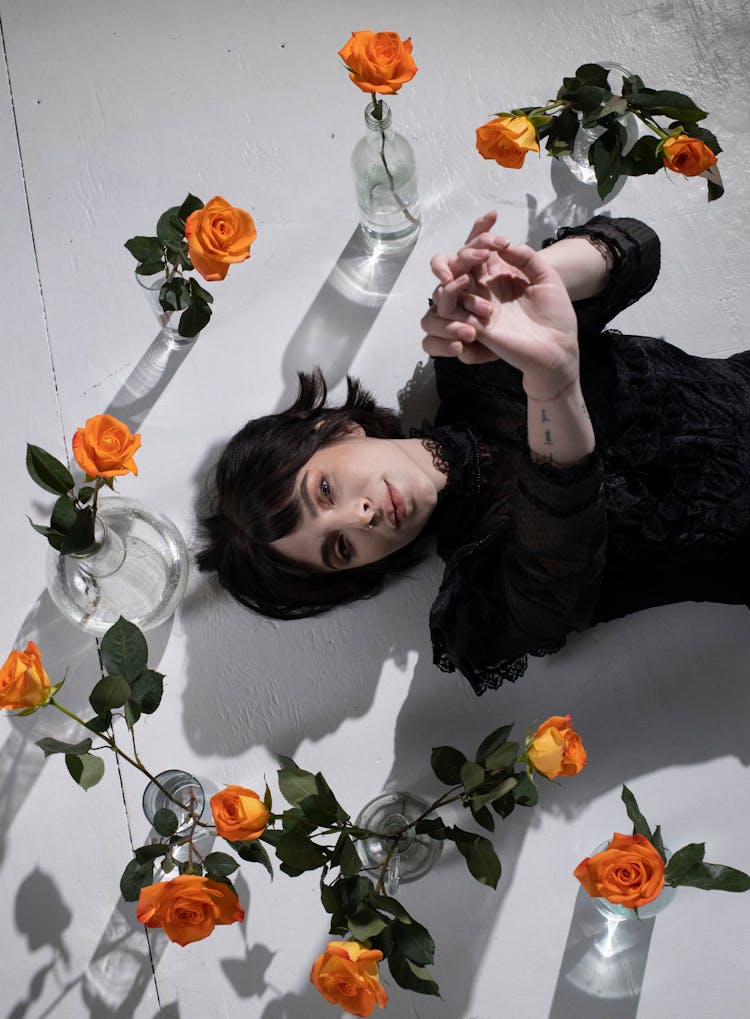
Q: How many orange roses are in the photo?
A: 11